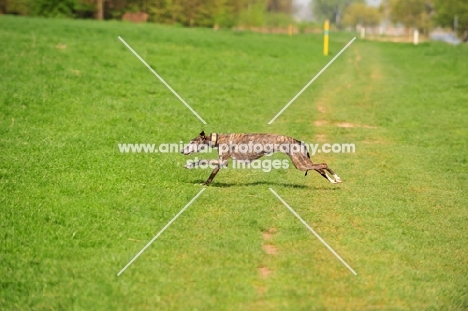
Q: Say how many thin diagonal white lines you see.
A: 4